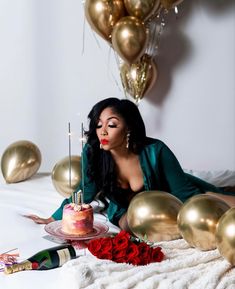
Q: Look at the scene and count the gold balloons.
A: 10